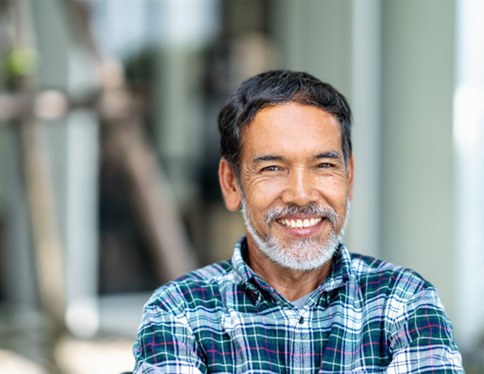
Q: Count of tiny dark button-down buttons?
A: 1